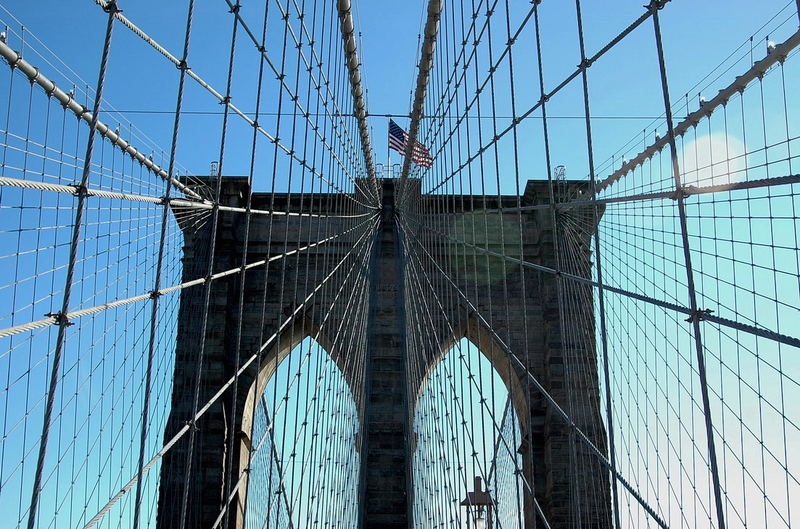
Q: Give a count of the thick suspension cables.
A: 4